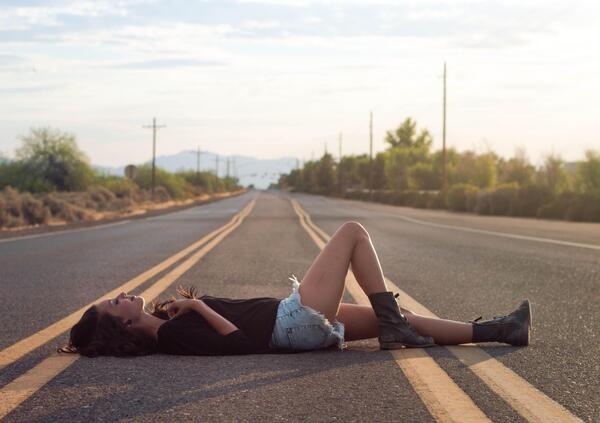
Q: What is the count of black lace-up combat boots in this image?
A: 2